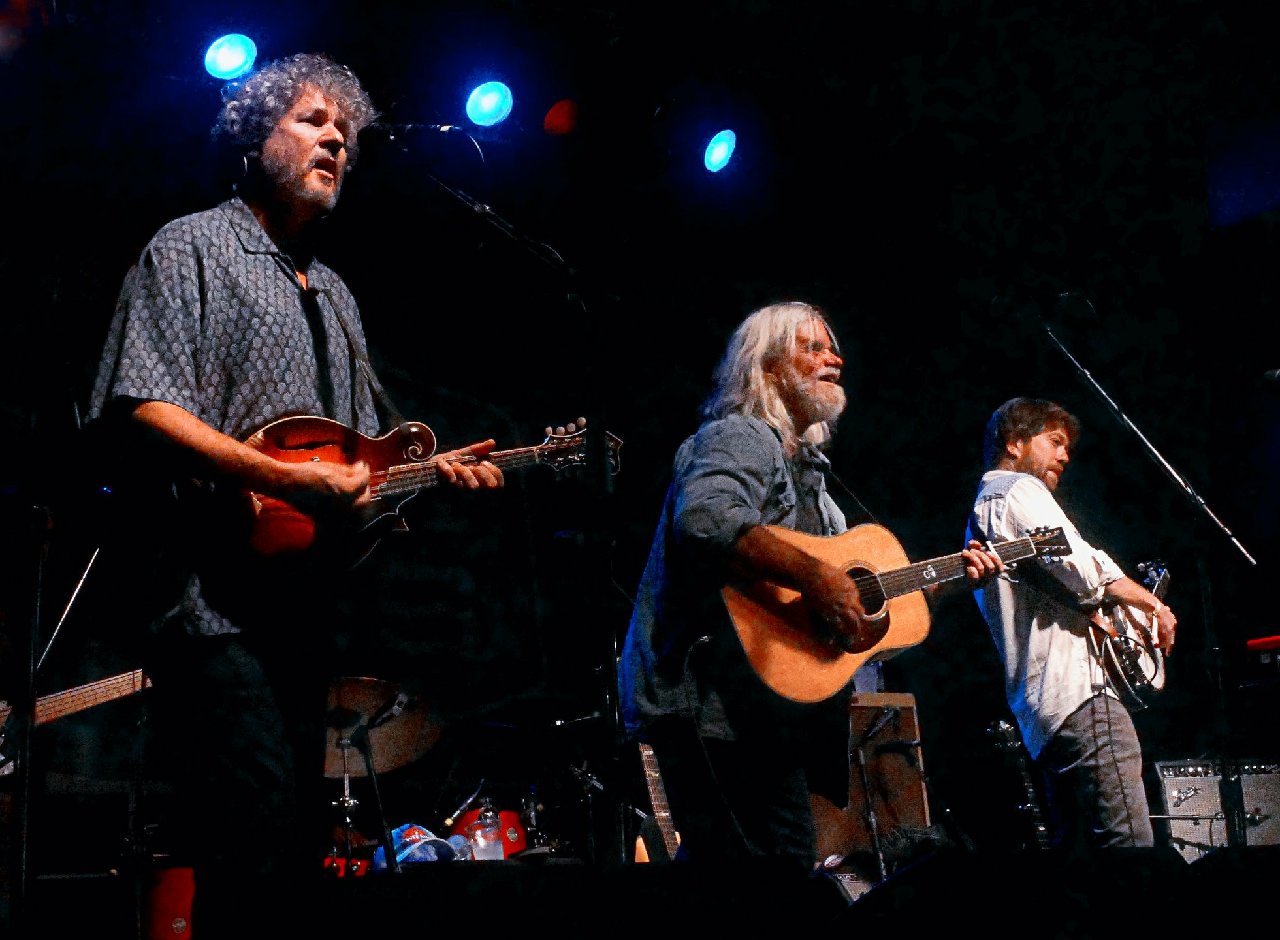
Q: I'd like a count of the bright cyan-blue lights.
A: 3